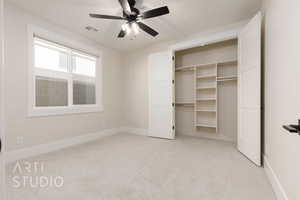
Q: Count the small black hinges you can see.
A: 4